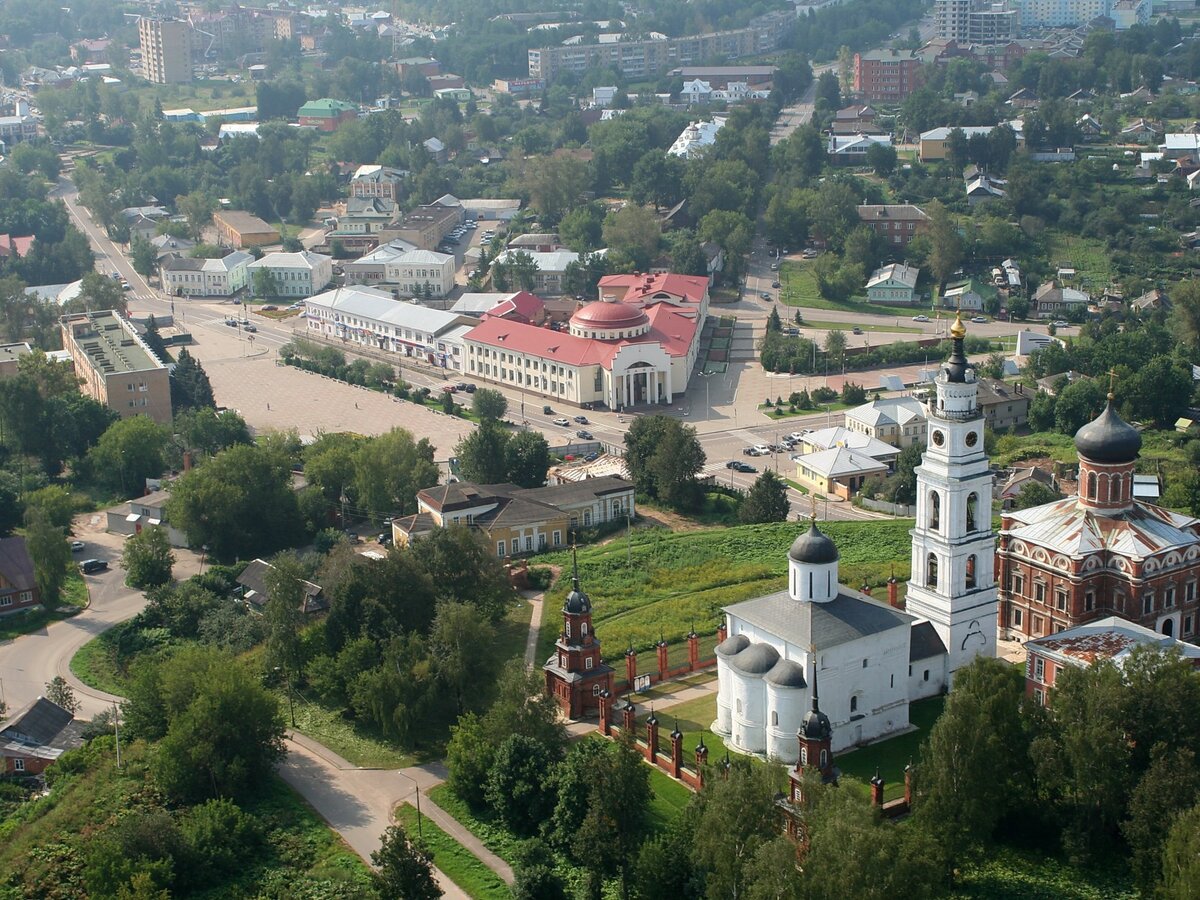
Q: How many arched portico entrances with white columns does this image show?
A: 1